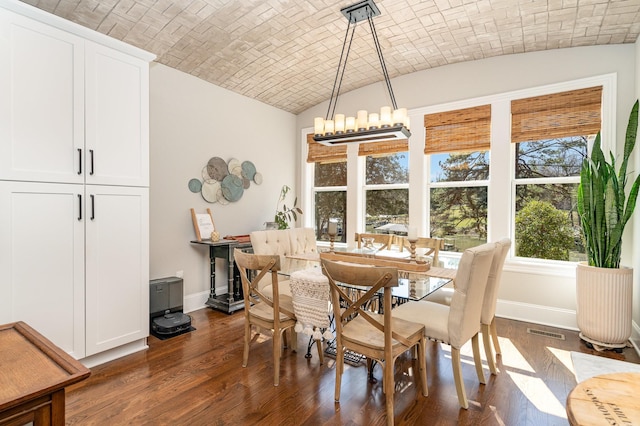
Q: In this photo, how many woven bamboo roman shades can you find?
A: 4